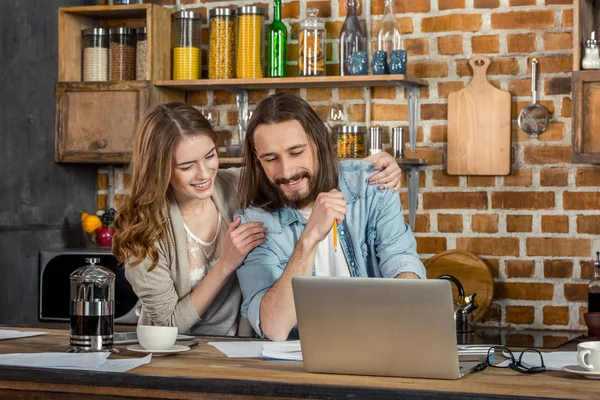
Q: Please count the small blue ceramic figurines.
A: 3